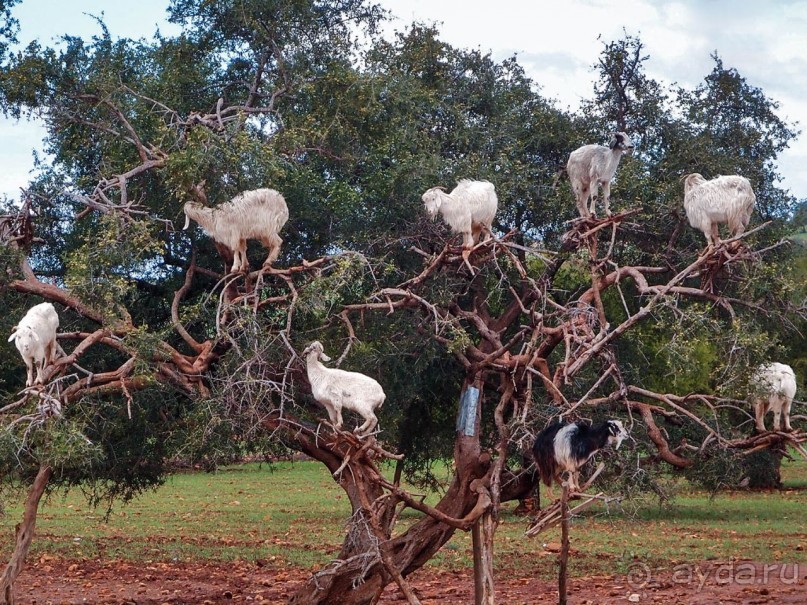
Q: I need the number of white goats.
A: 7